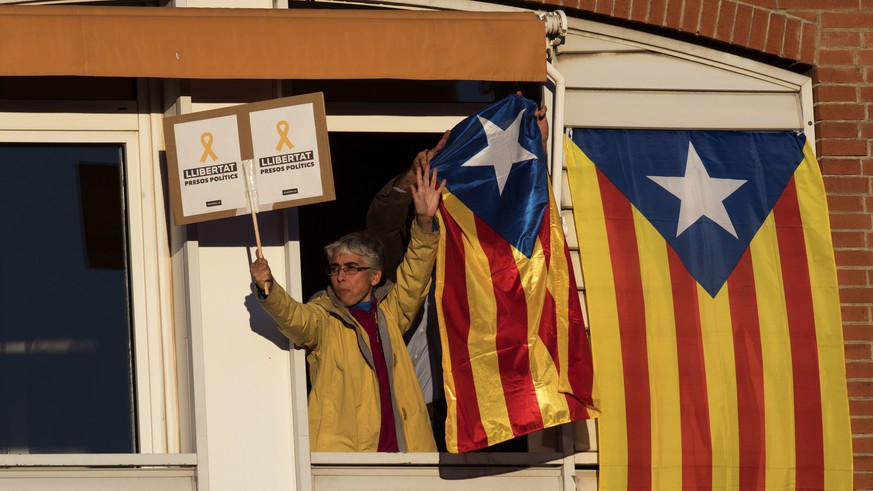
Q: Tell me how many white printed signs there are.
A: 2